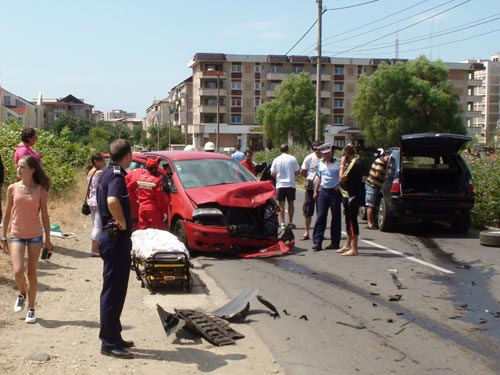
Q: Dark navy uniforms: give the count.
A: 1